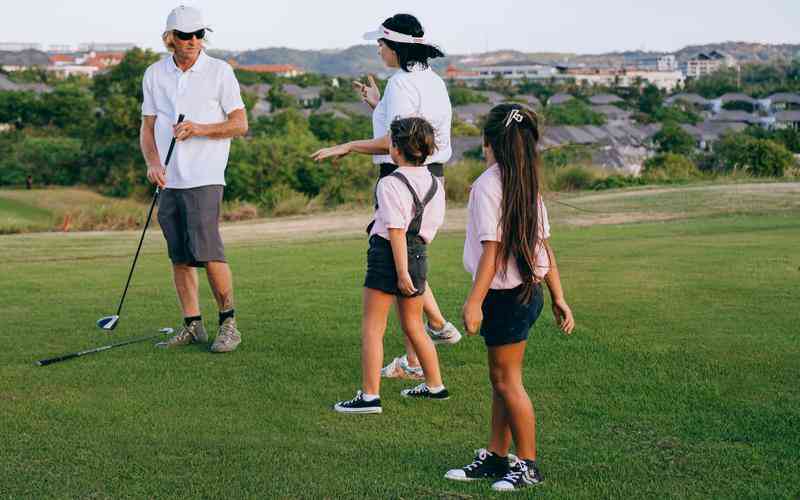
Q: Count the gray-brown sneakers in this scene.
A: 2